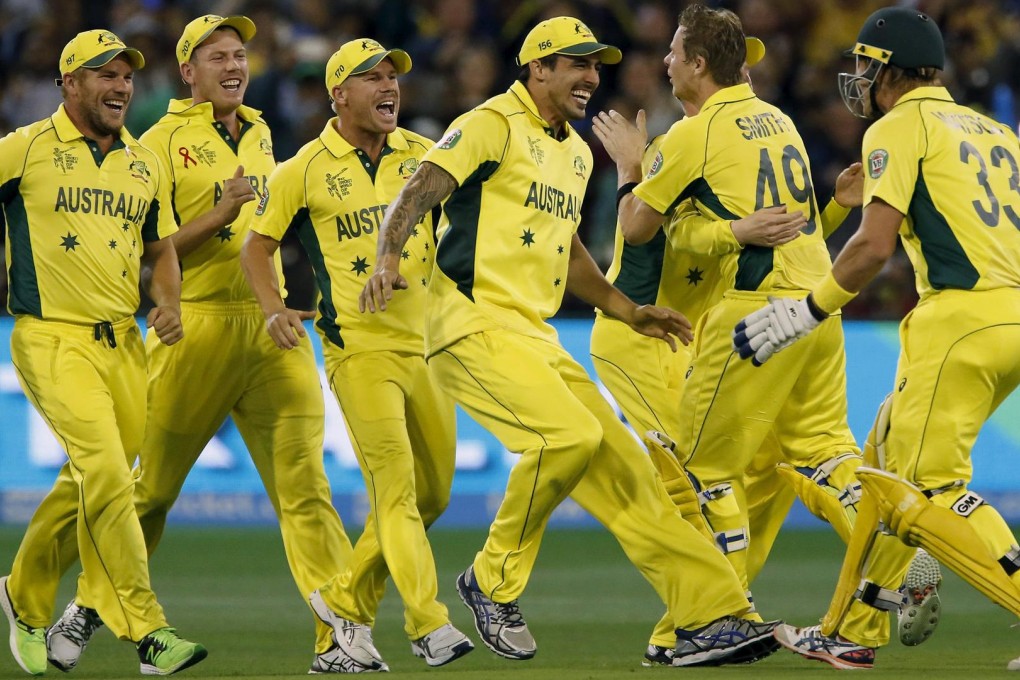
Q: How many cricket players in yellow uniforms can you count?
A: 7